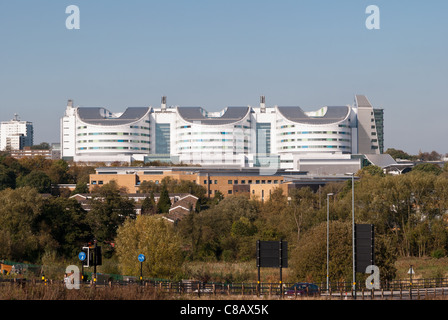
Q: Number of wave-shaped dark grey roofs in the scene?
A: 3